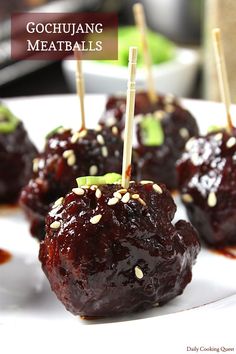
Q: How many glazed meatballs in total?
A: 5